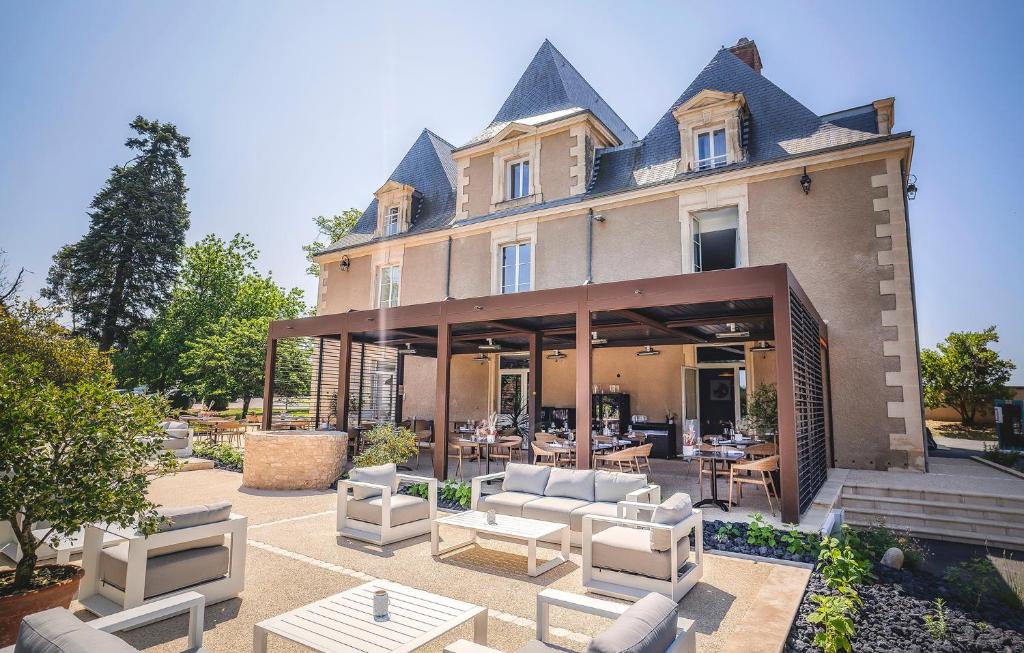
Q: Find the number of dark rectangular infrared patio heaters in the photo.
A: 8